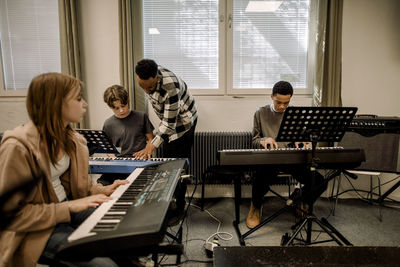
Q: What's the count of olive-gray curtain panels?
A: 3